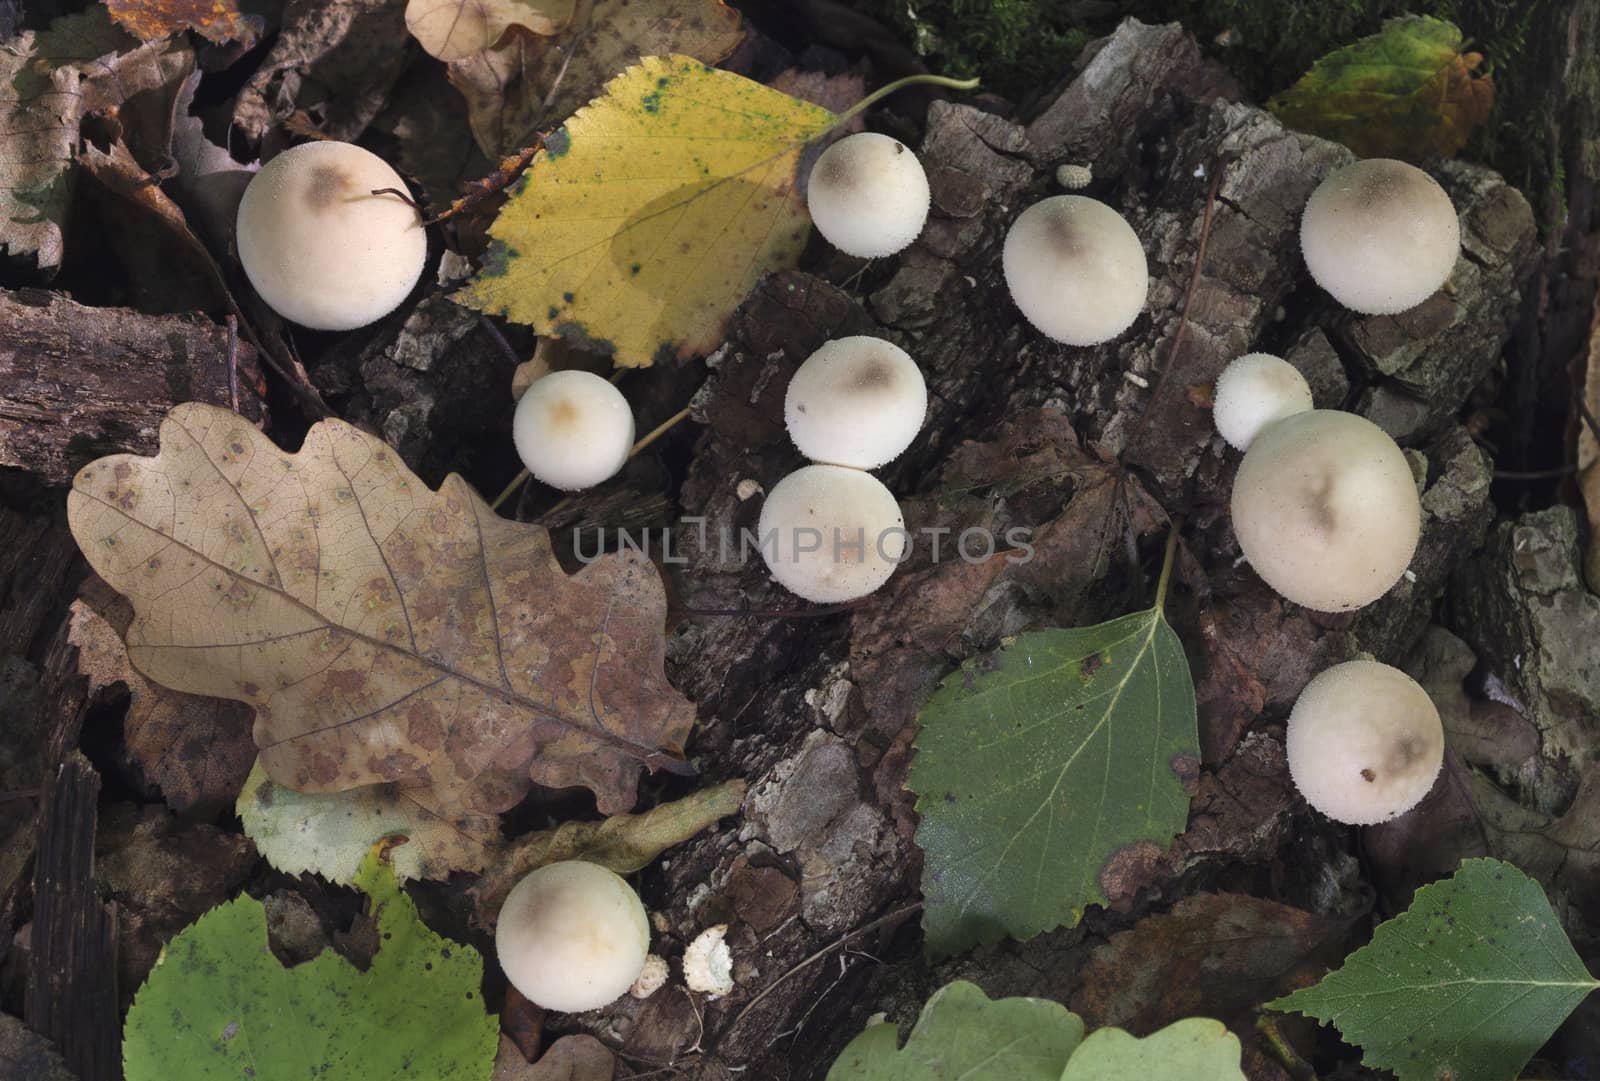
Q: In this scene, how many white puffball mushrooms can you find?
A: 11